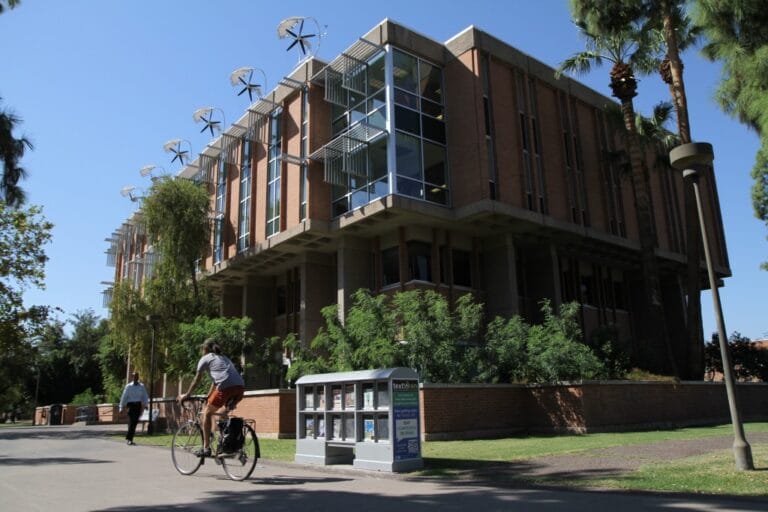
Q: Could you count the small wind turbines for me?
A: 6